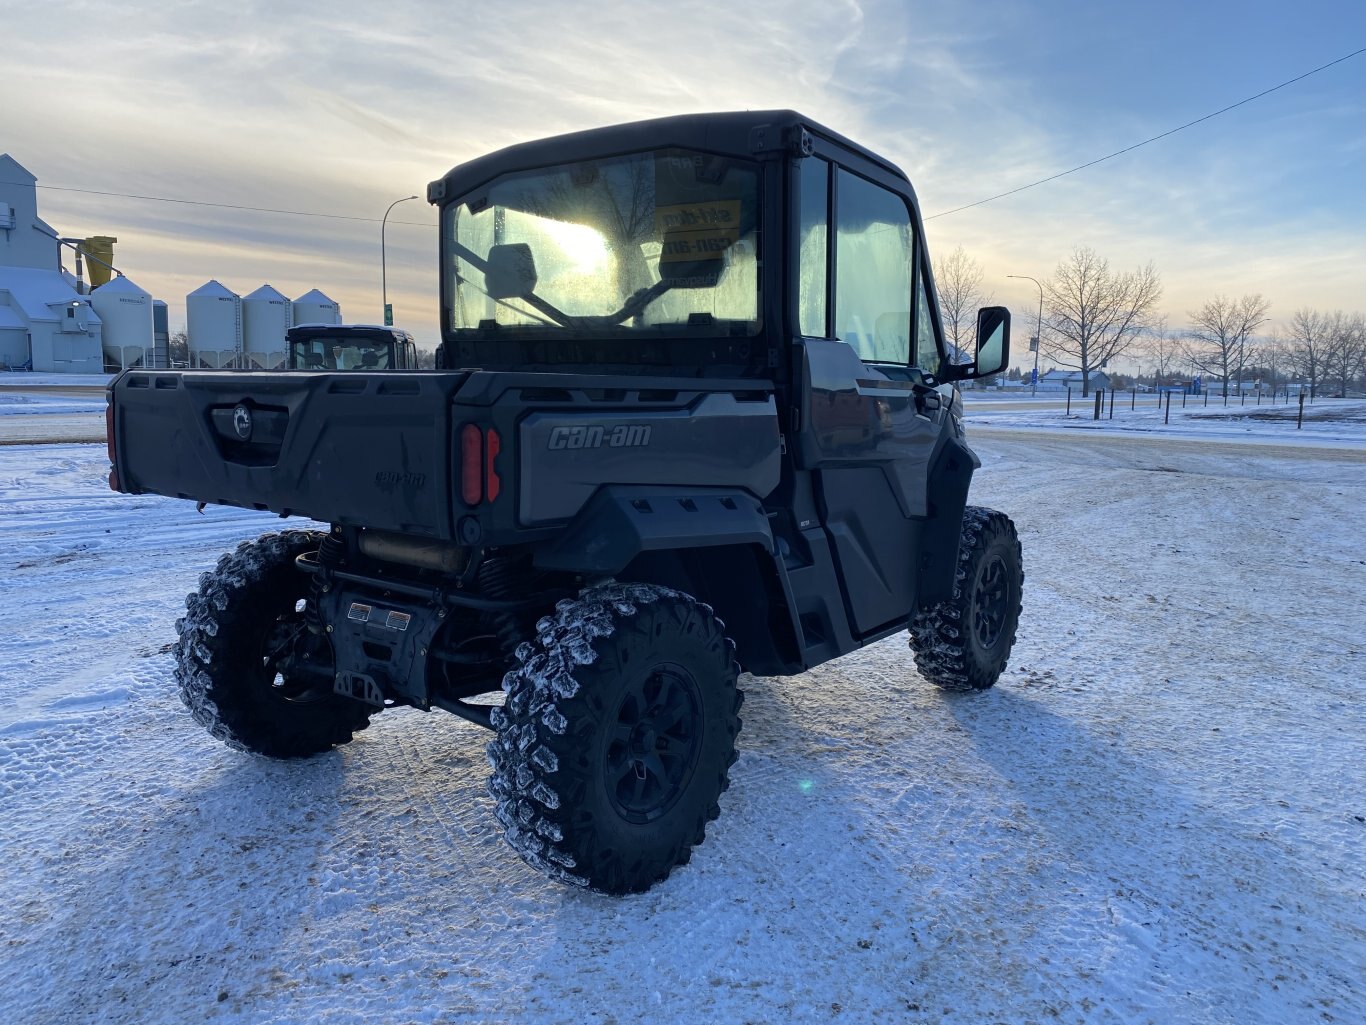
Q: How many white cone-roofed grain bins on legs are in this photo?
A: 4